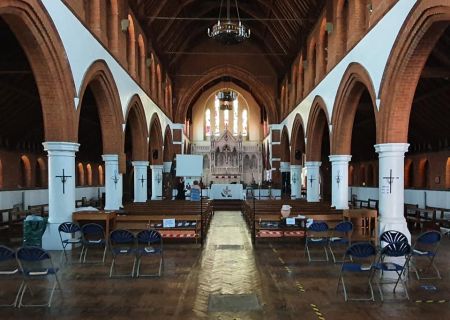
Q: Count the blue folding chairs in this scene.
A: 12